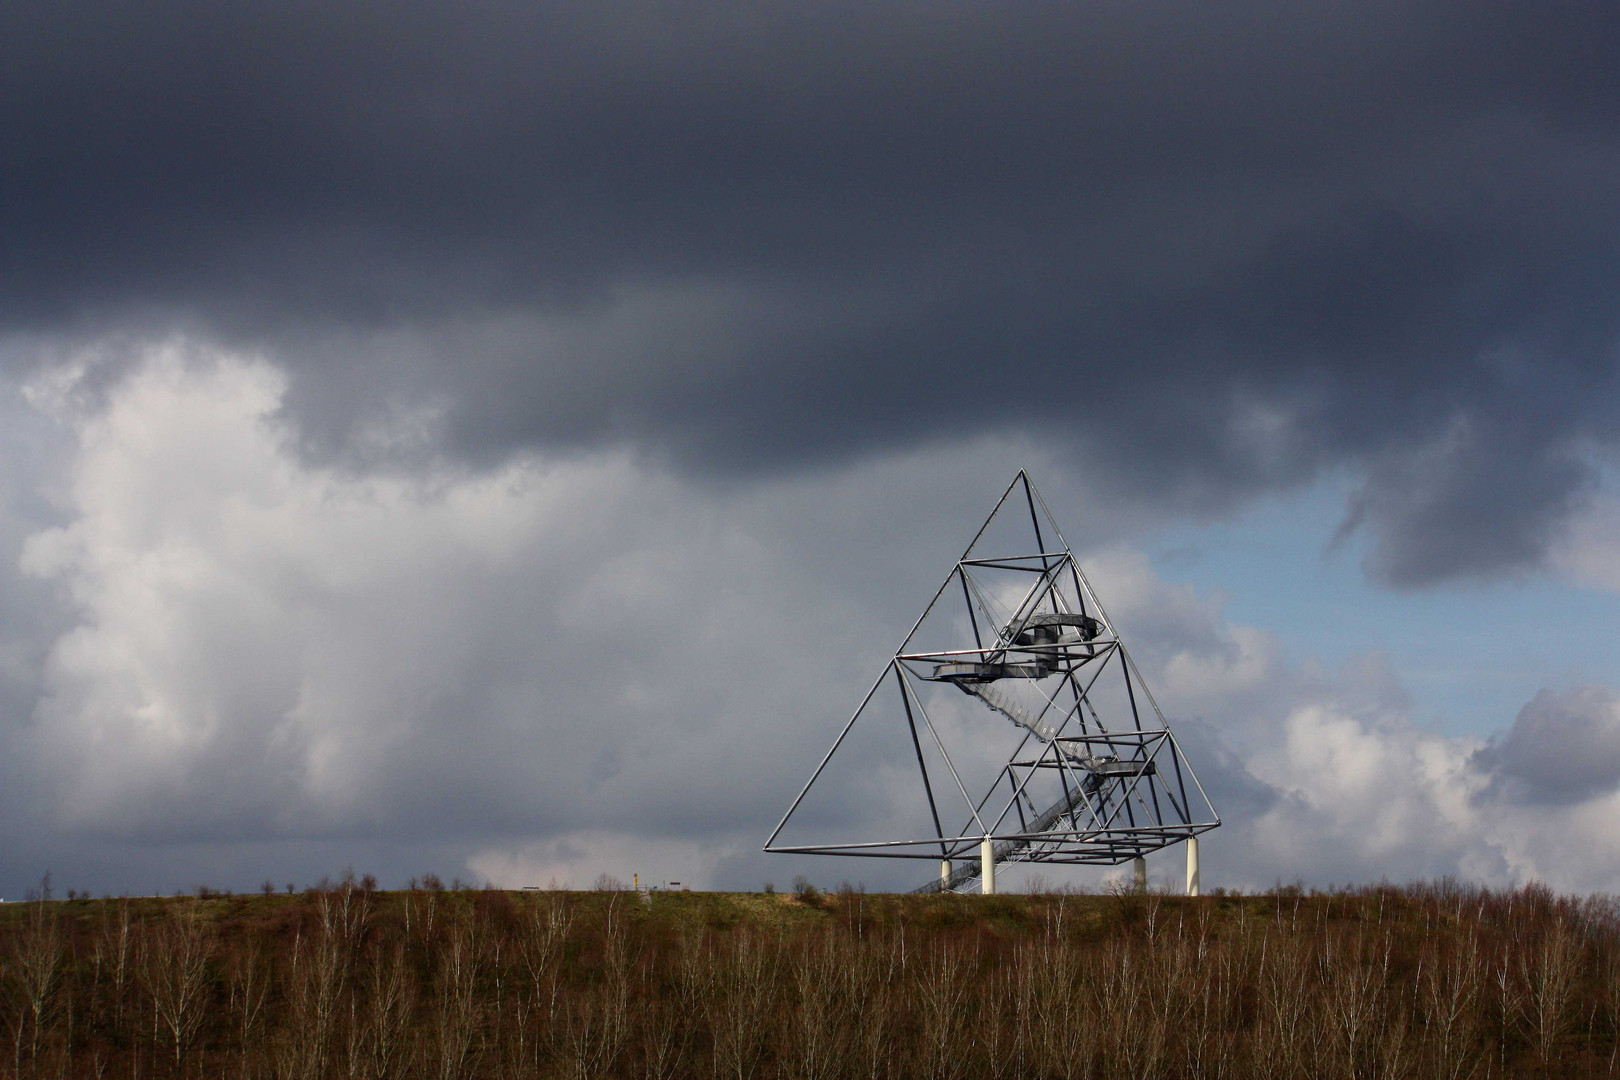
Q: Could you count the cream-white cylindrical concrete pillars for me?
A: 4